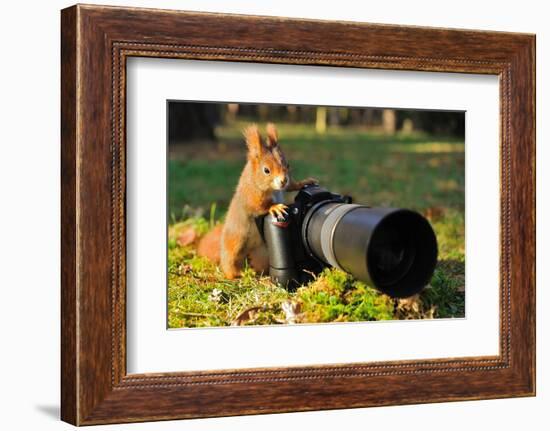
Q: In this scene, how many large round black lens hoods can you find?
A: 1